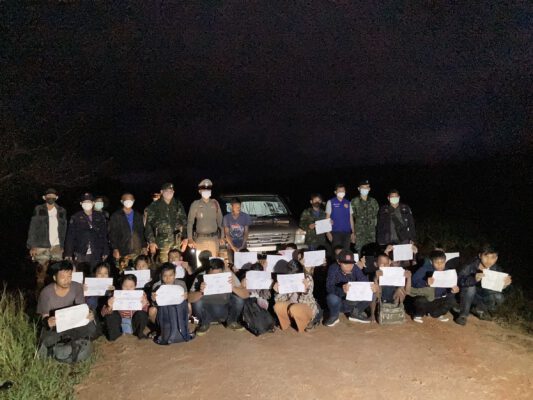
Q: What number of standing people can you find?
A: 12